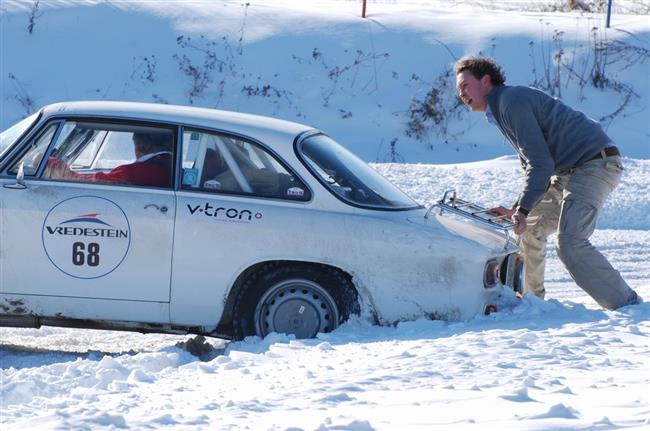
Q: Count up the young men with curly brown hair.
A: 1